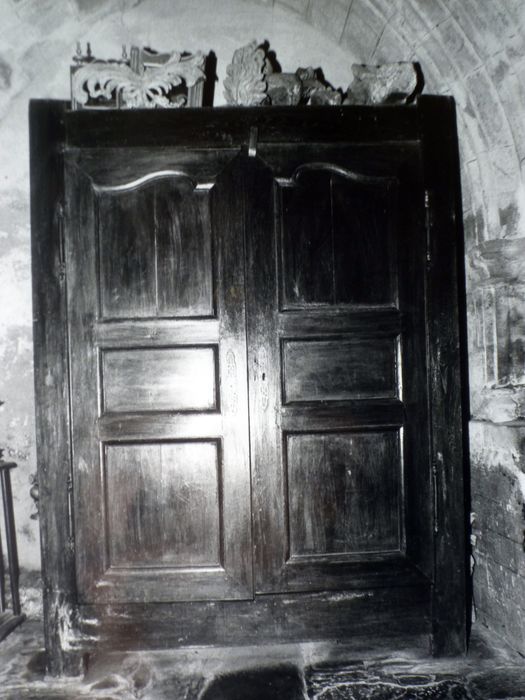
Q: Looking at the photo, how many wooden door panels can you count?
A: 6